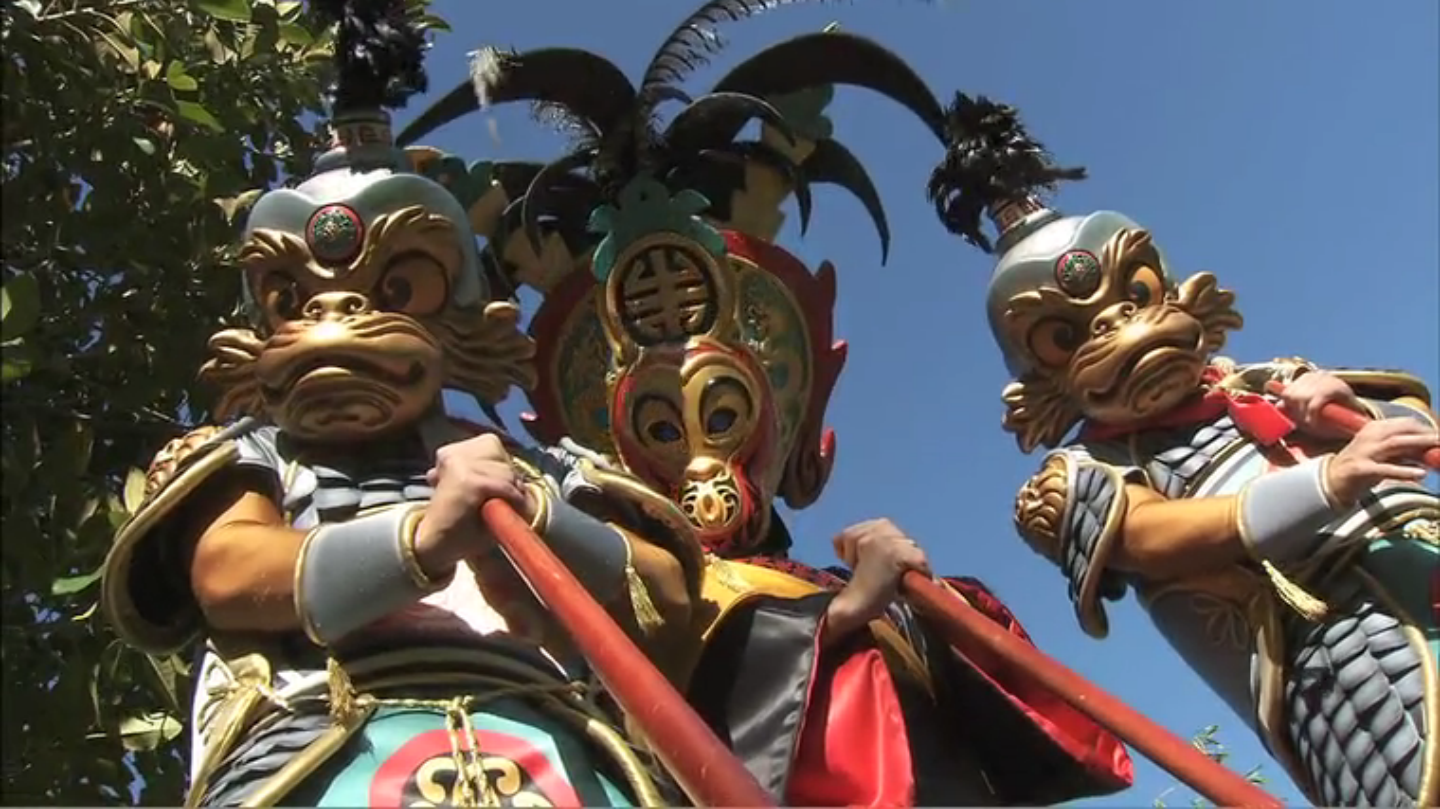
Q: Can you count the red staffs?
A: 3